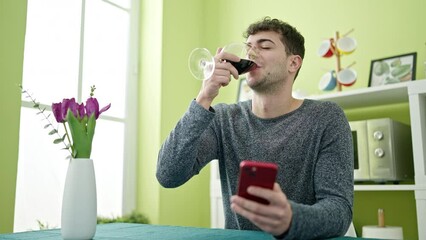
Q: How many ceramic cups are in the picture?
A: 4